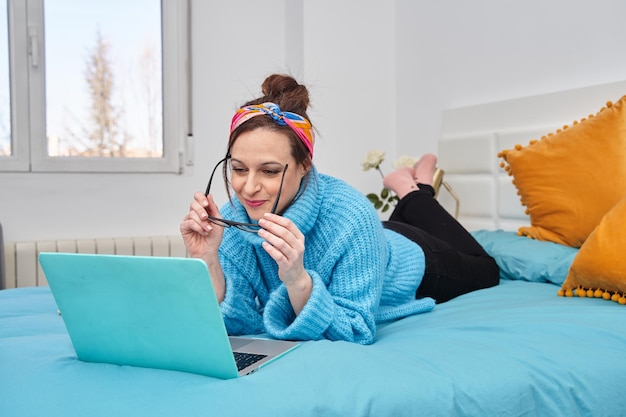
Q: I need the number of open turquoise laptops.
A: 1